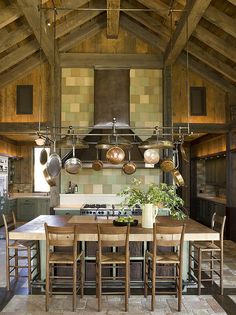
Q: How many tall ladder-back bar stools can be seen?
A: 5